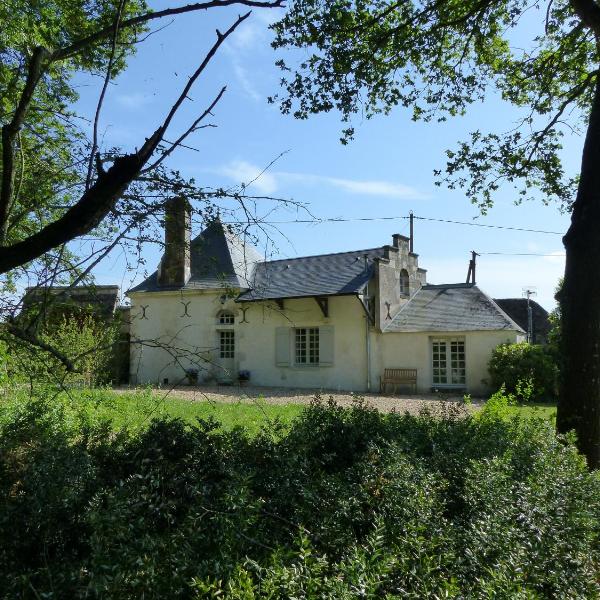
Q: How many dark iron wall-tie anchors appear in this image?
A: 4